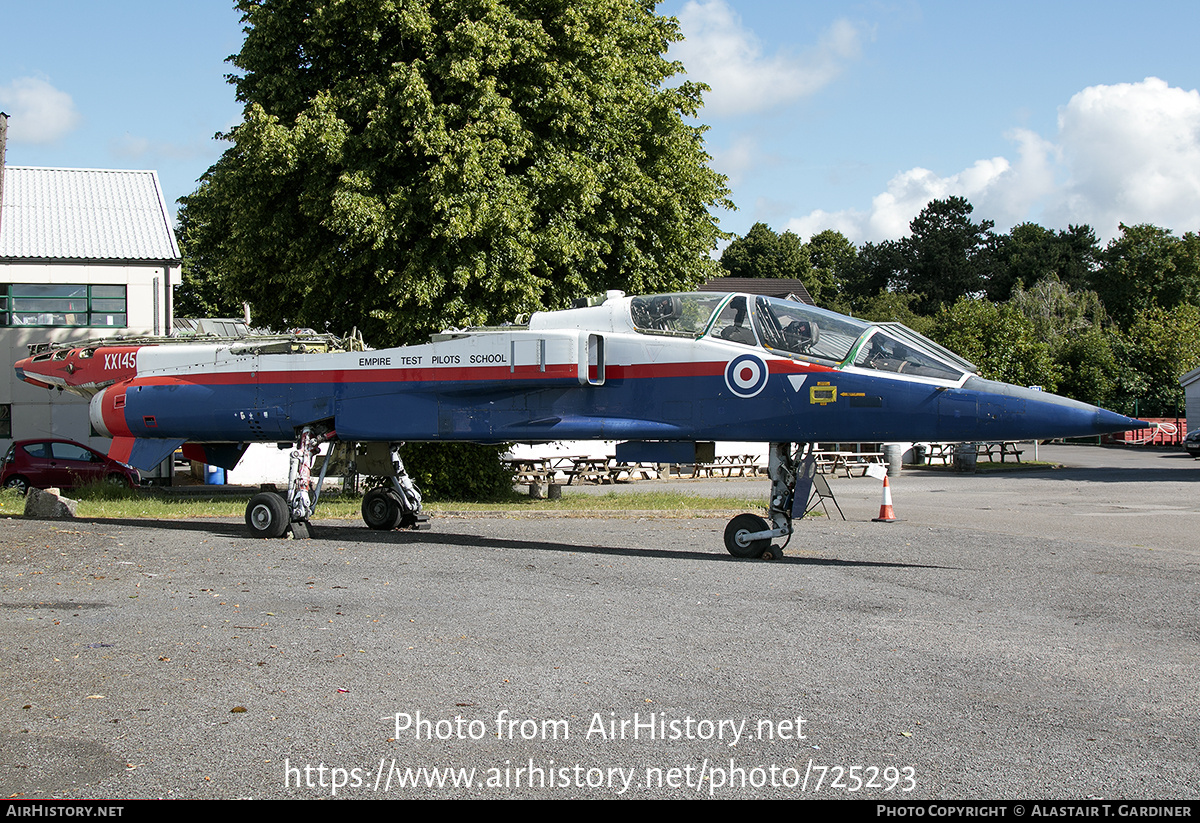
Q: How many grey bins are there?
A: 2